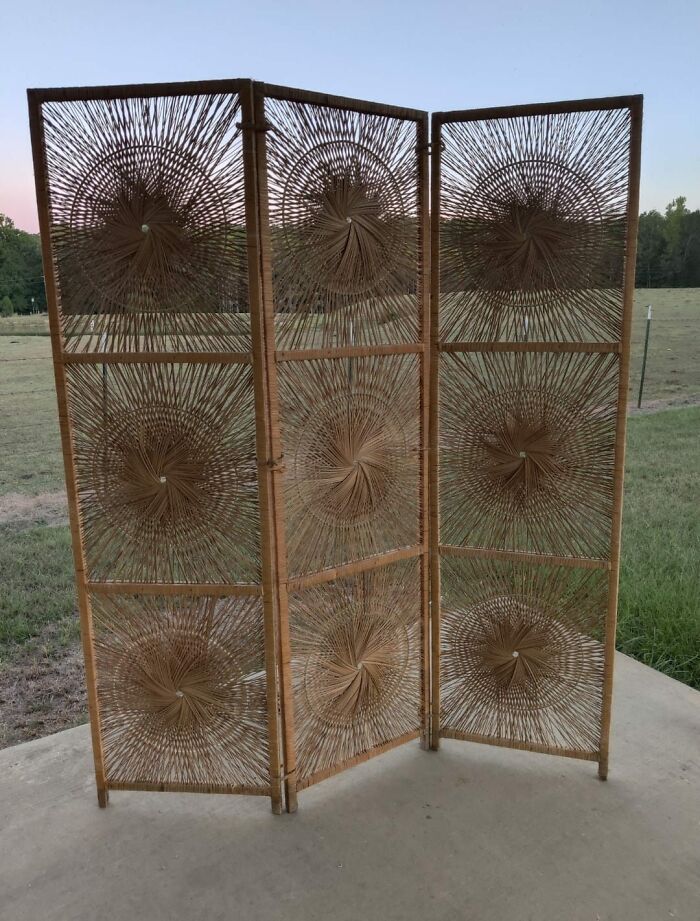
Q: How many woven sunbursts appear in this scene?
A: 9